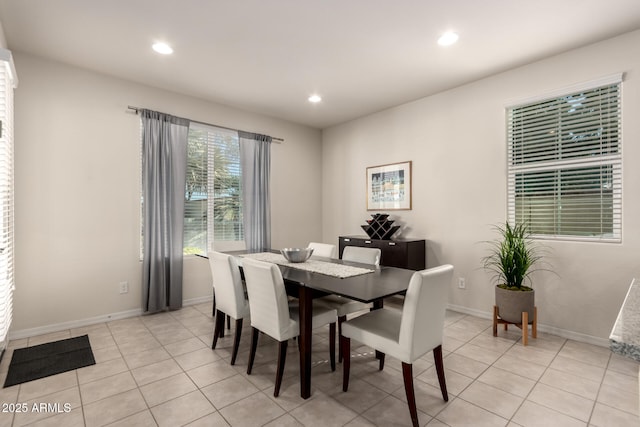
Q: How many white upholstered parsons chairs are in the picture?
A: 6